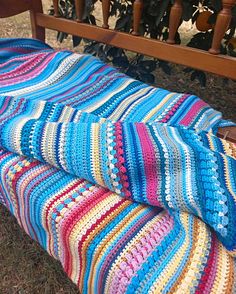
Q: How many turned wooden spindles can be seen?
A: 6